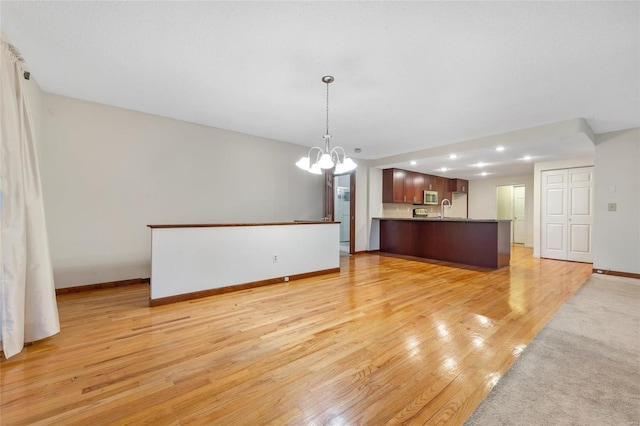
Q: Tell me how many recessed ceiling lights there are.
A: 7